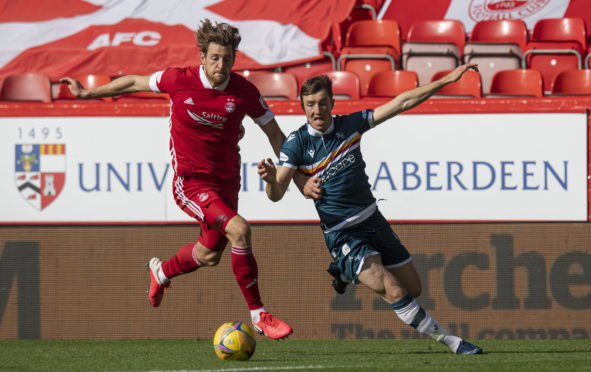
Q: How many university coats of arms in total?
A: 1